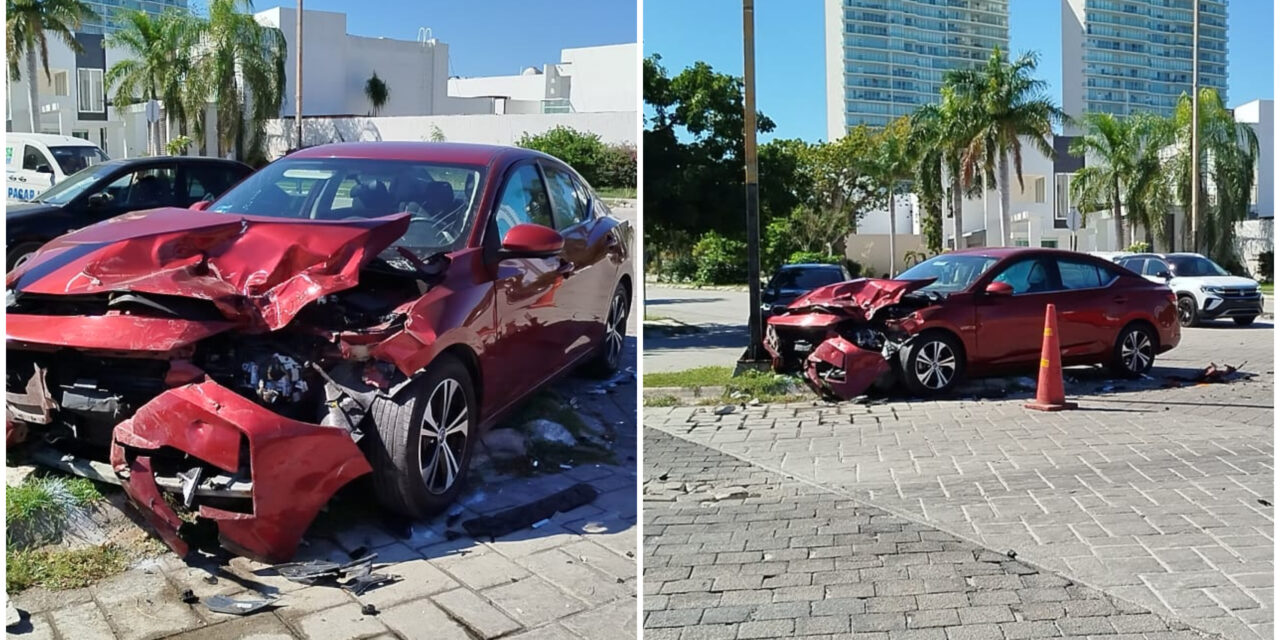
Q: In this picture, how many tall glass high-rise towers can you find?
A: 2